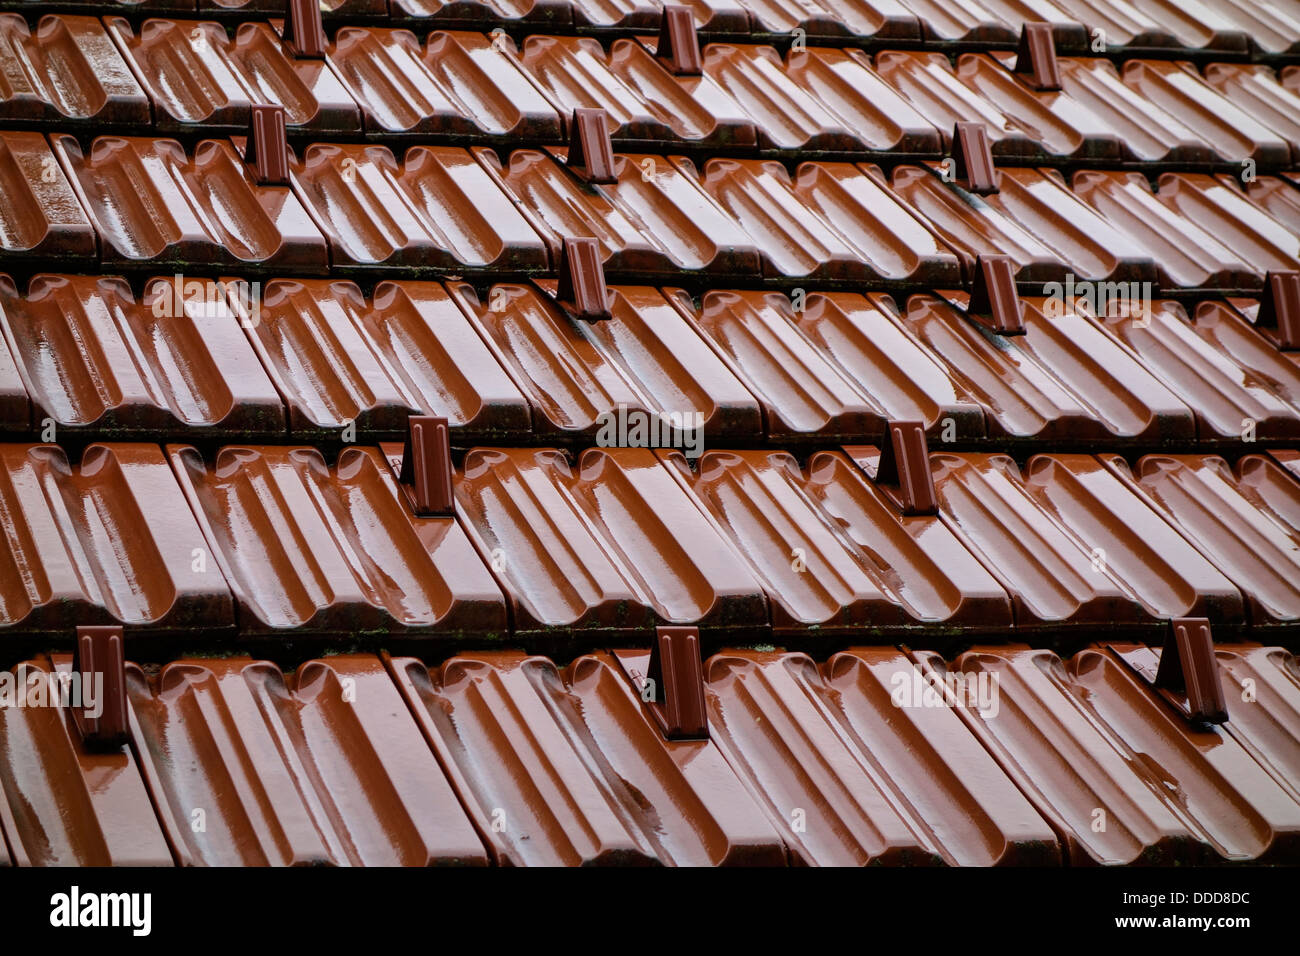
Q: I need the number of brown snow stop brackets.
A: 14